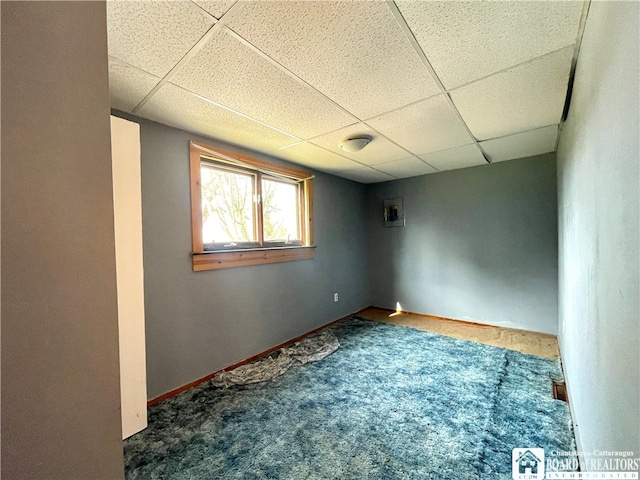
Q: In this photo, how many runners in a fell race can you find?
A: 0